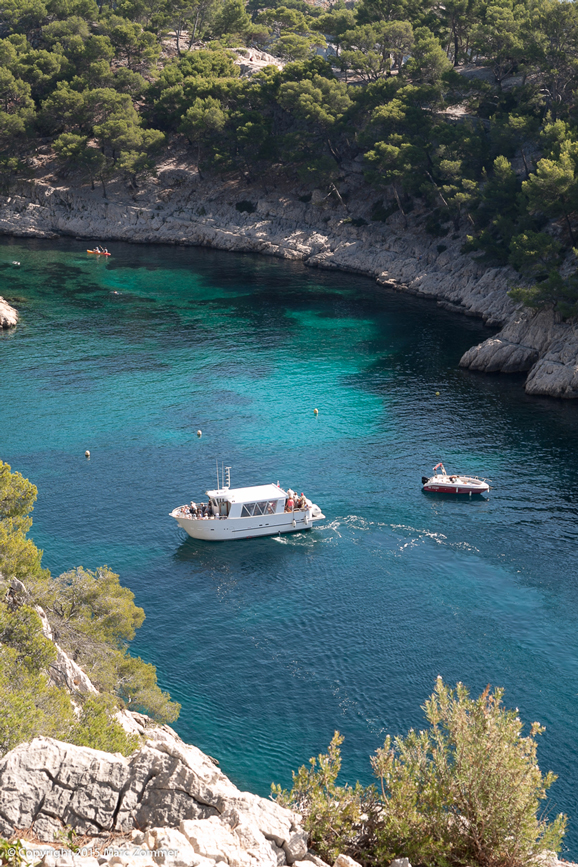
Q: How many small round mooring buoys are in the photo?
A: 4